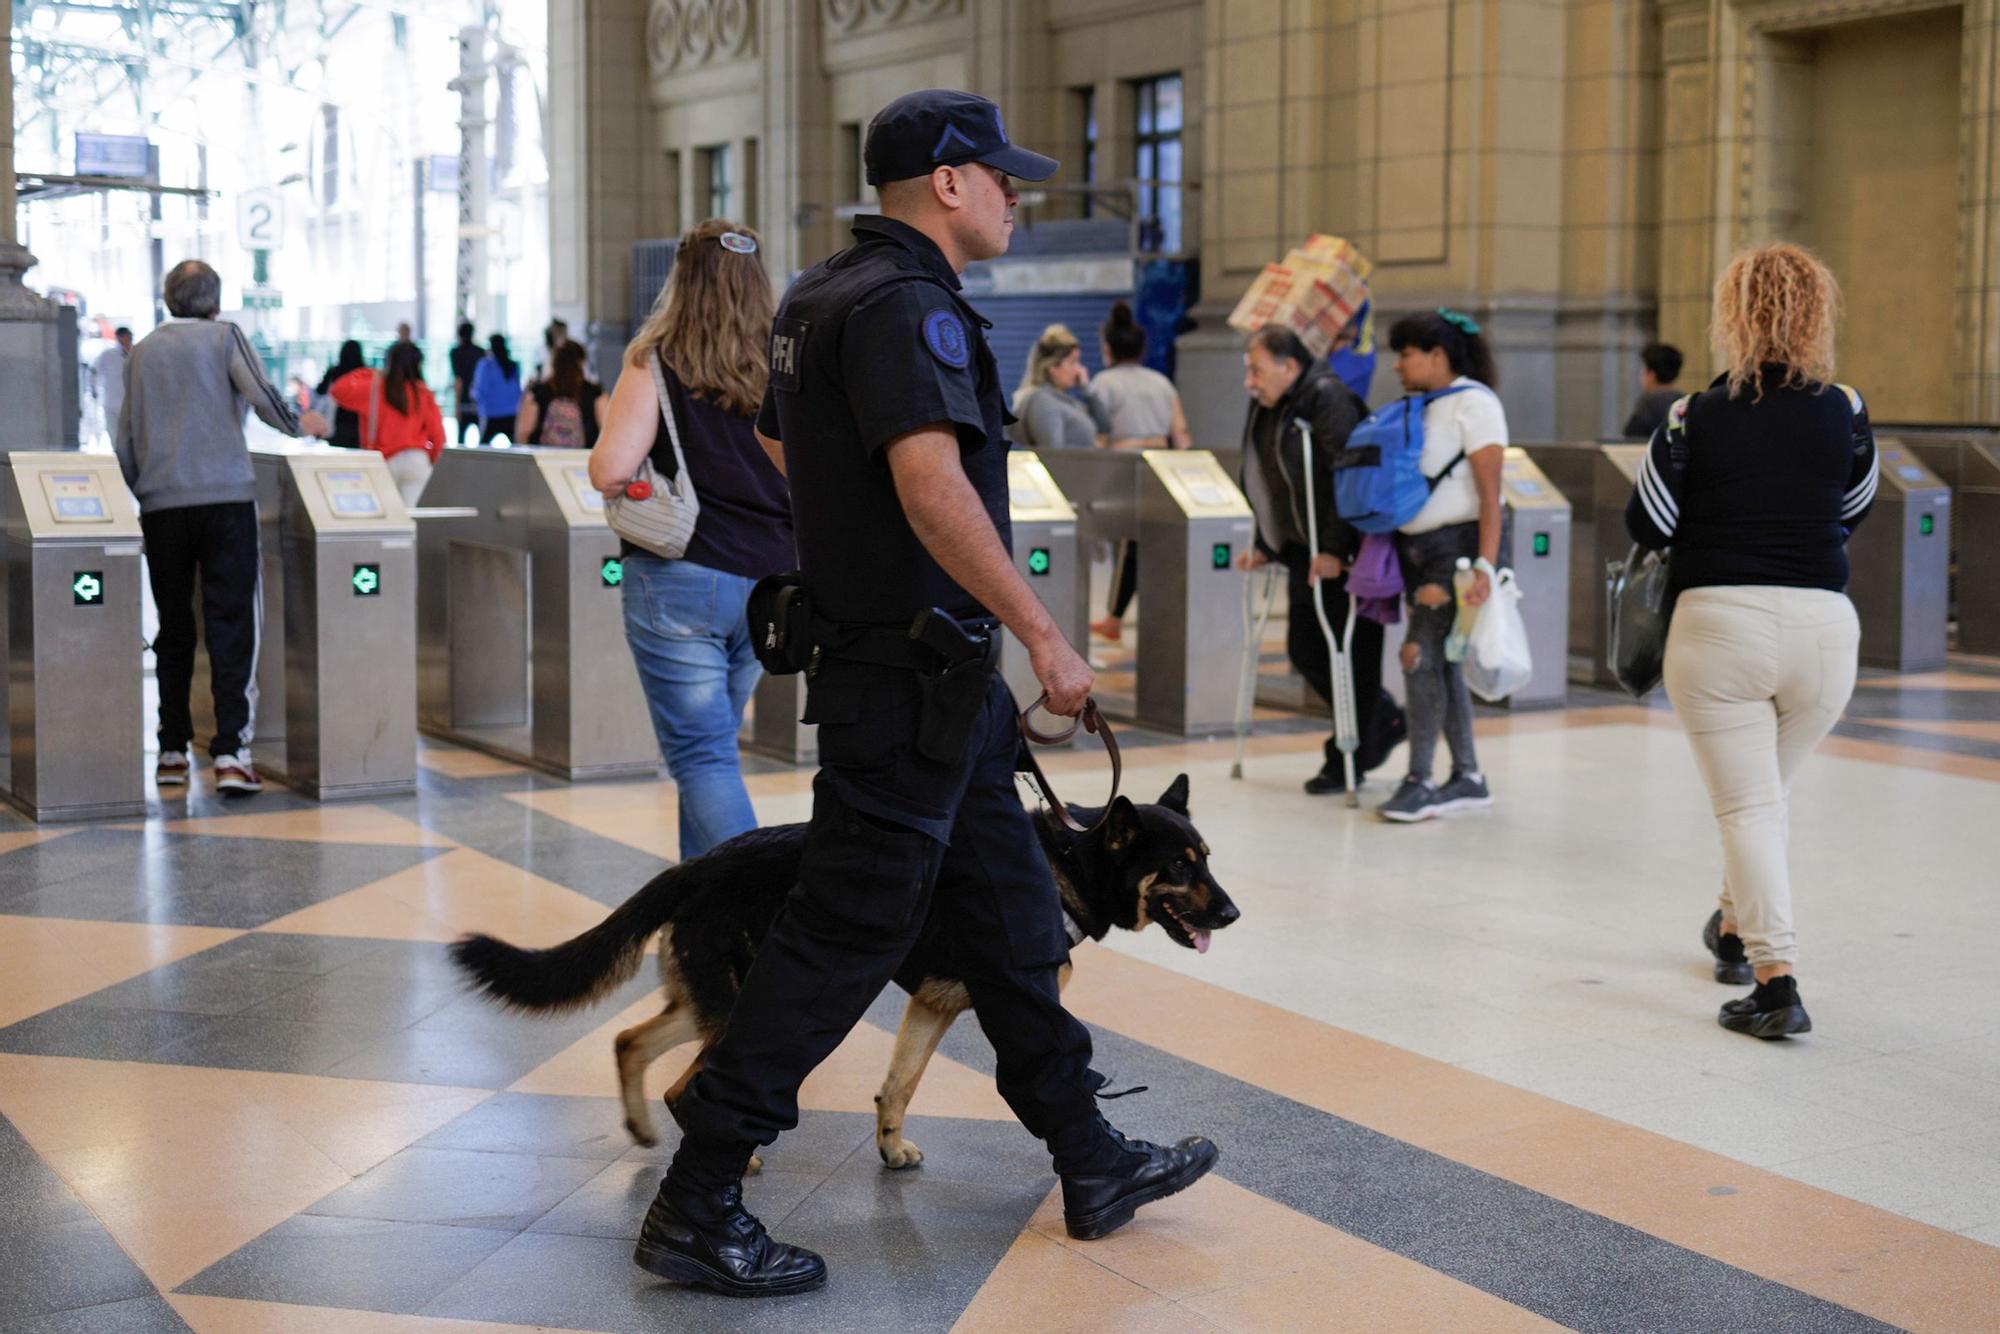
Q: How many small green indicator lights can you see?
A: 7